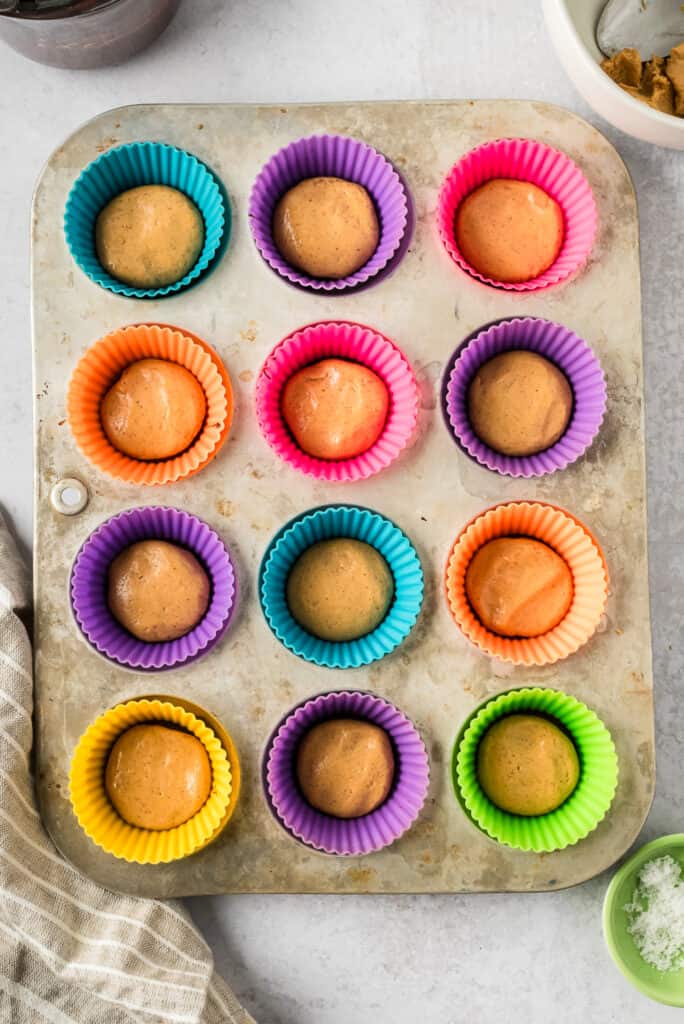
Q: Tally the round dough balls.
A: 12